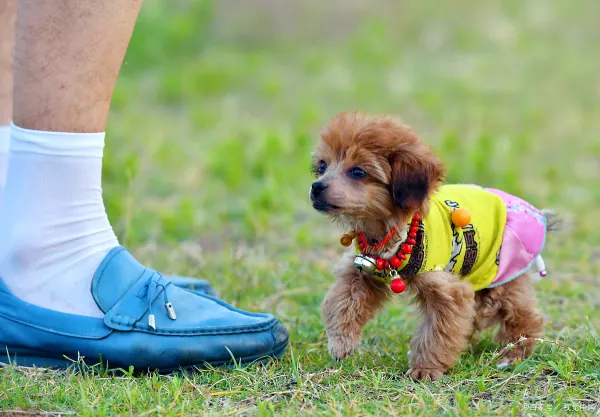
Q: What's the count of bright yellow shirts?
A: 1